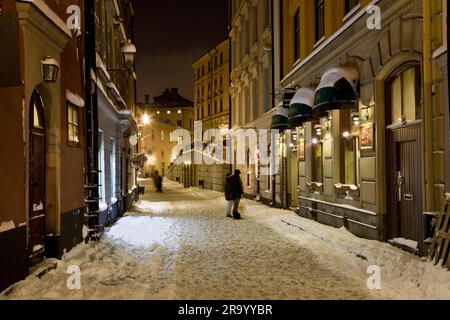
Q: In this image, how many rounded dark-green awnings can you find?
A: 3